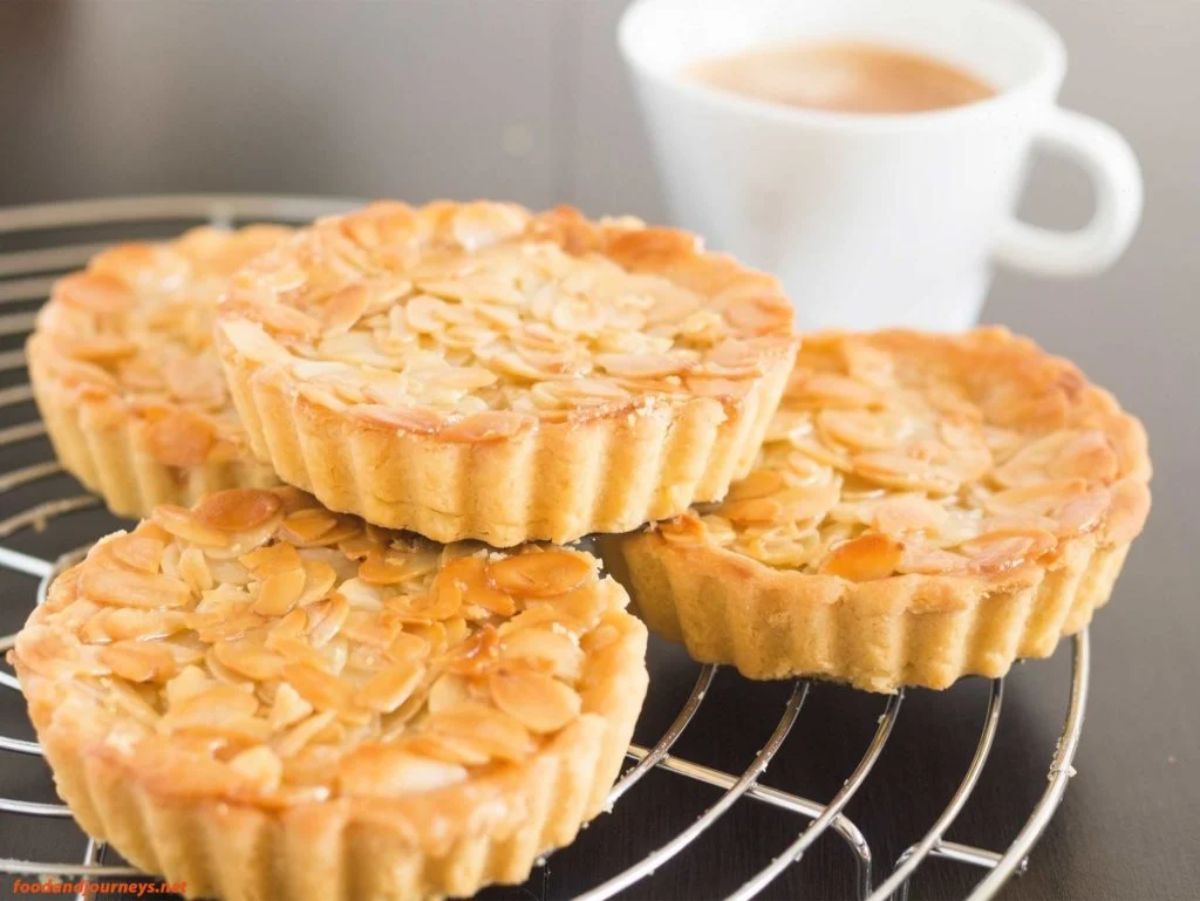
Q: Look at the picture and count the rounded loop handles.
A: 1